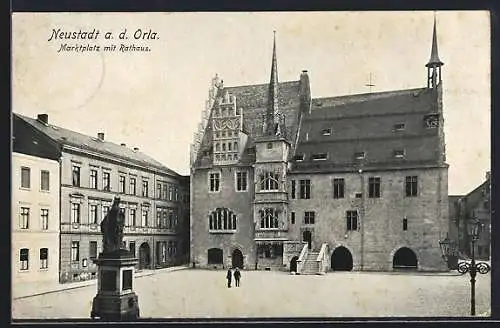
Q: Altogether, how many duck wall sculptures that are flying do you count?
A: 0